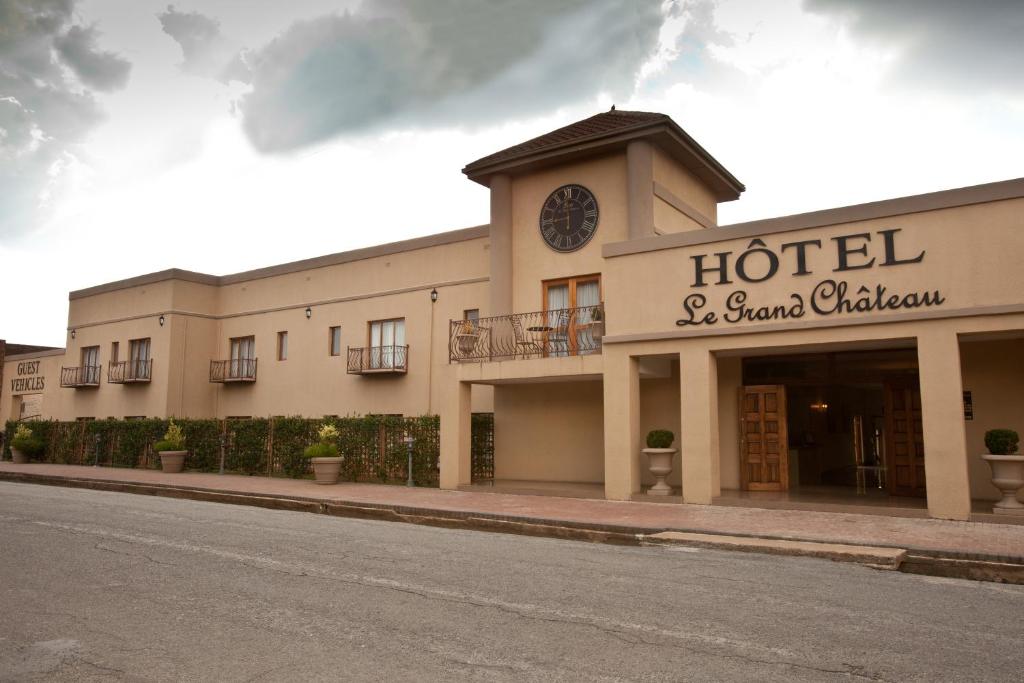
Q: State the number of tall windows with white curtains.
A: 5